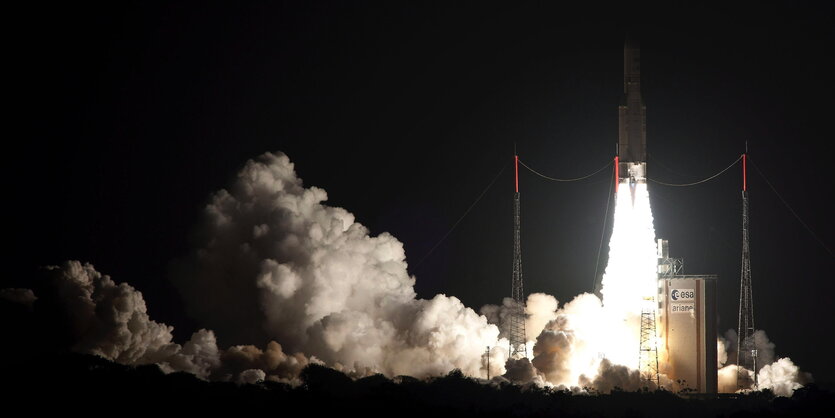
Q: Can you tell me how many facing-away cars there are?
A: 0